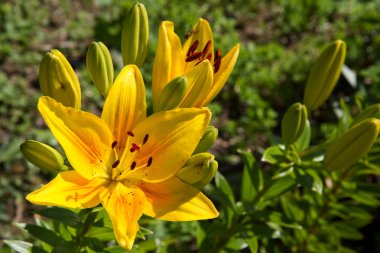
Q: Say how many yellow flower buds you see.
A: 11